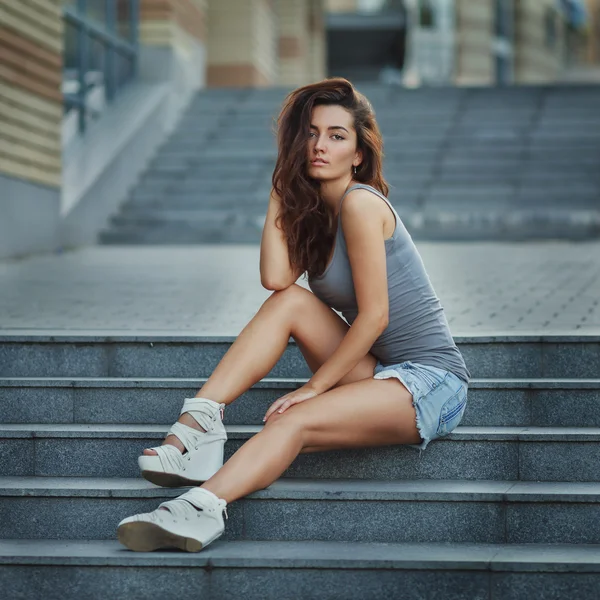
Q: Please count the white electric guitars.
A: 0